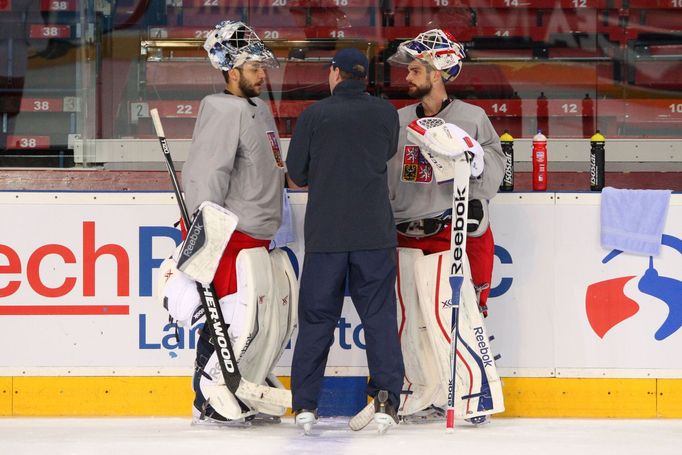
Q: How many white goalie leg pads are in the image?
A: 4